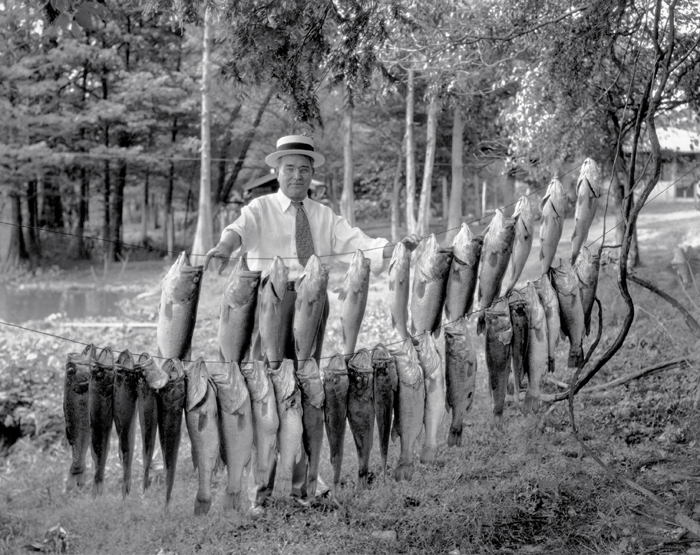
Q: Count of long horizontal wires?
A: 2